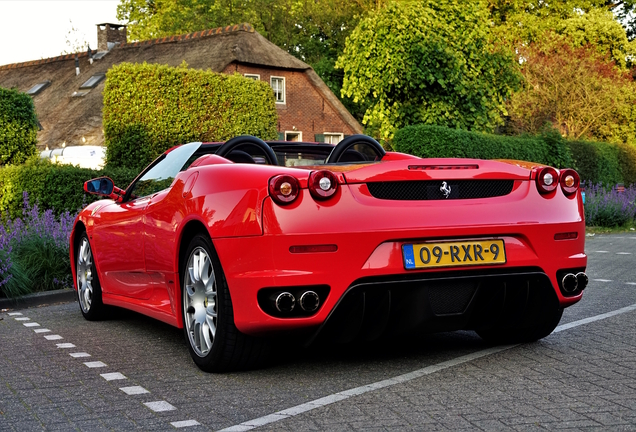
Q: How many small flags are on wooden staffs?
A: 0